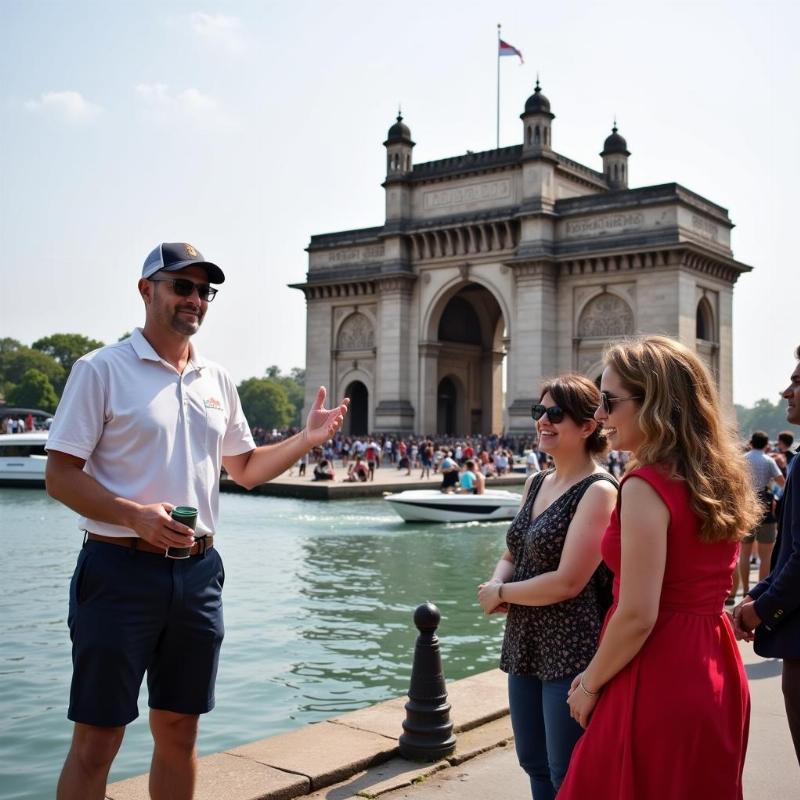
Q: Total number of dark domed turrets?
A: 3